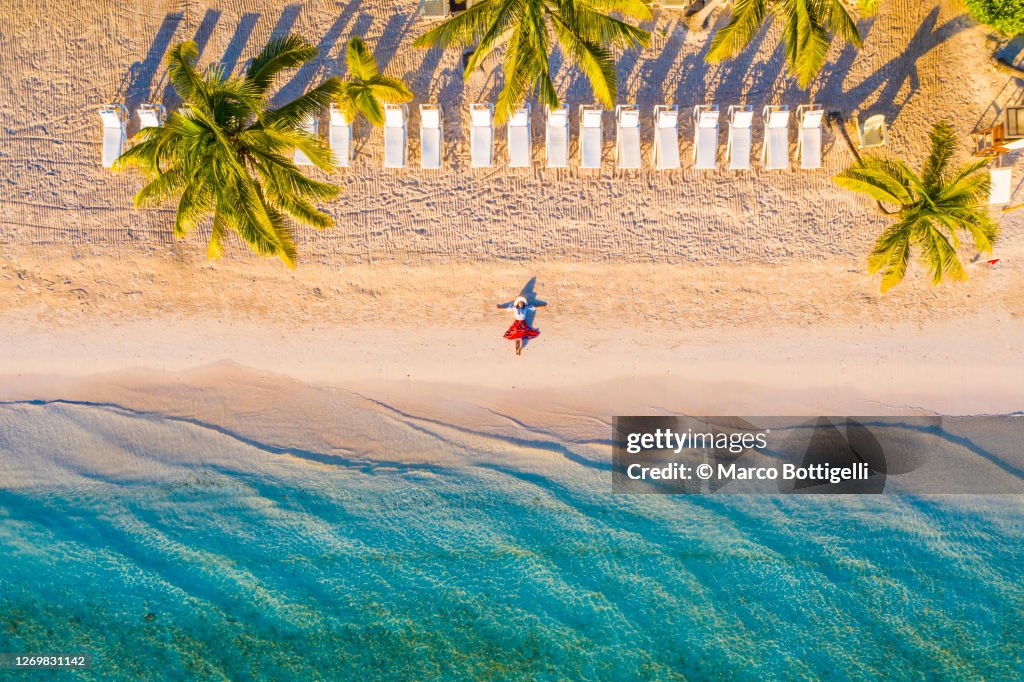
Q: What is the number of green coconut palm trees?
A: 5